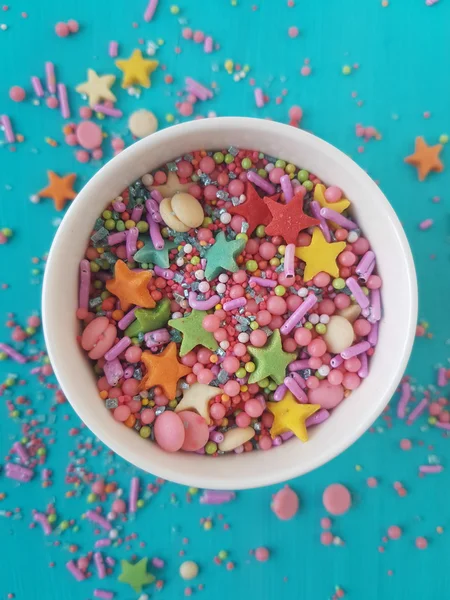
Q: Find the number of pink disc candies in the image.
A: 8